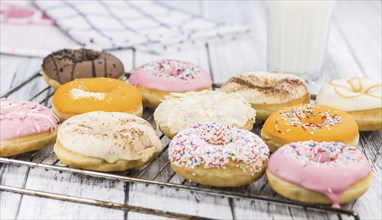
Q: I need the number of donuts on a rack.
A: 11